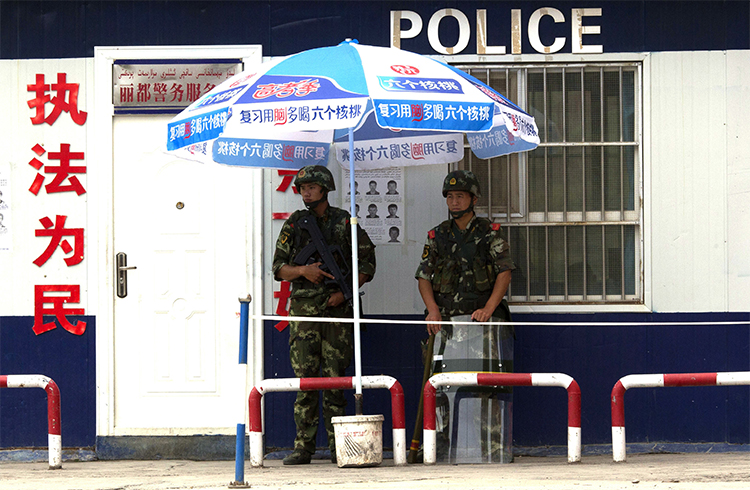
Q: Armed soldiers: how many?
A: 2